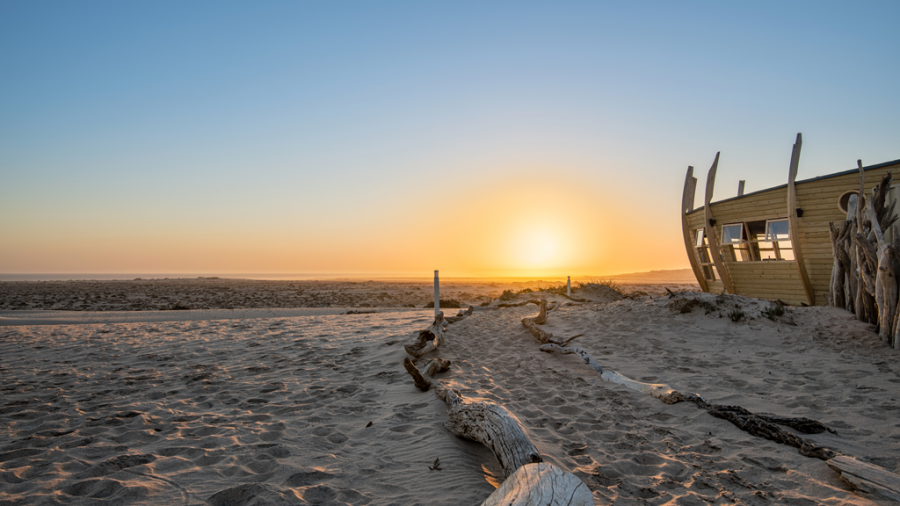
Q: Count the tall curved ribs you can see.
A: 3